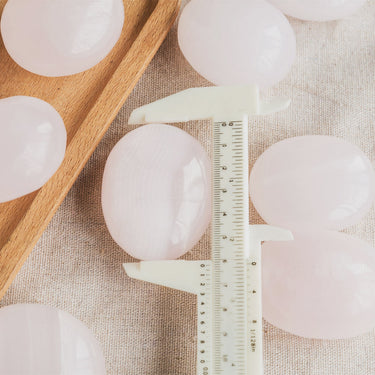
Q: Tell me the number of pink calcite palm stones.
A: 8